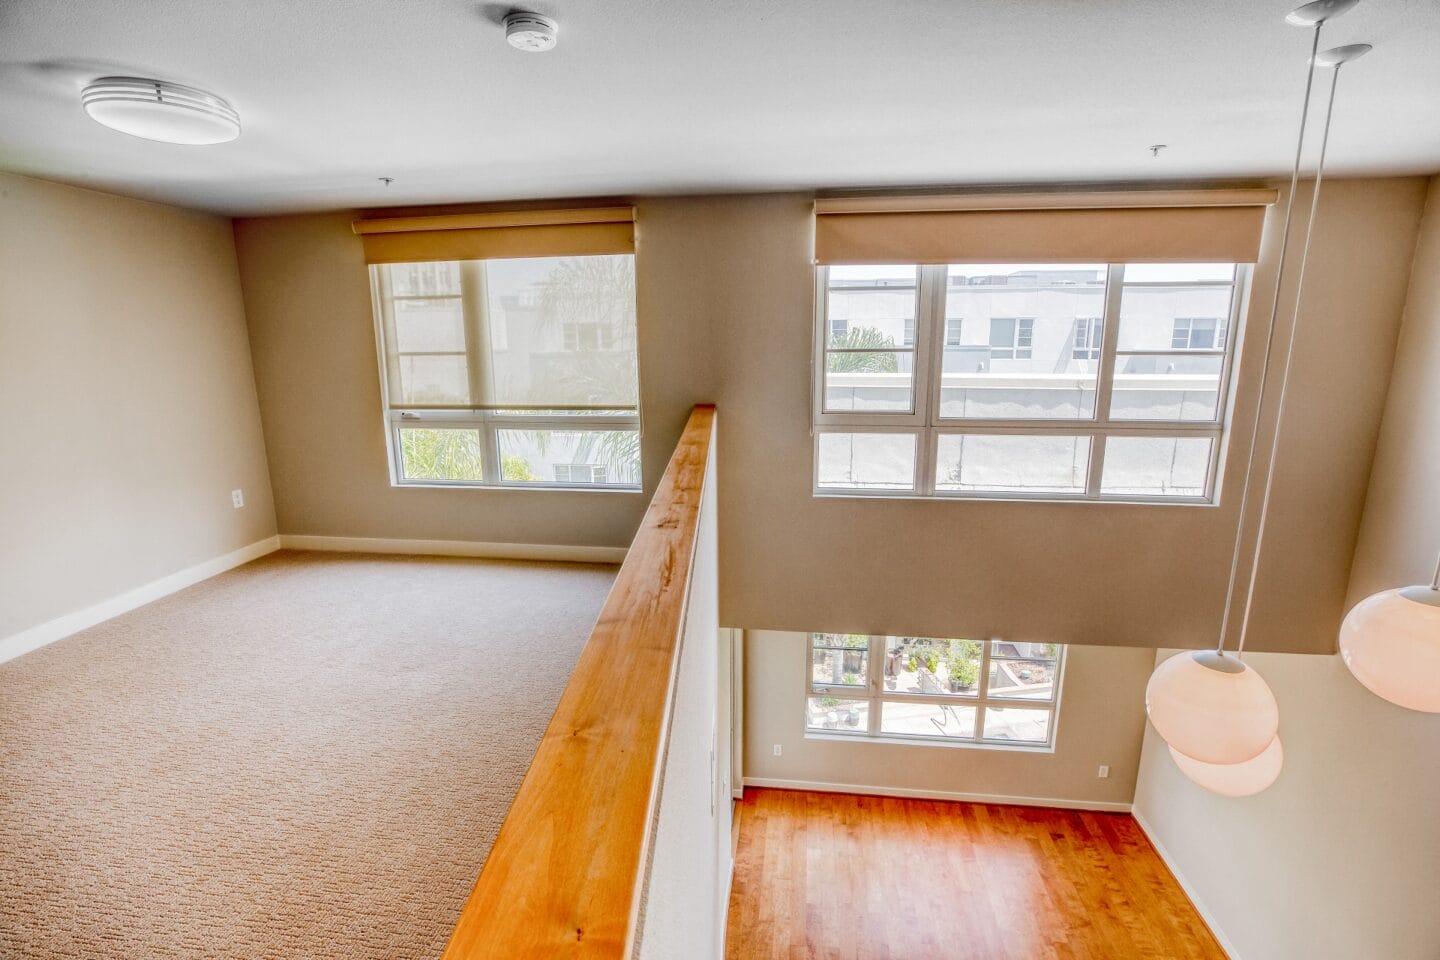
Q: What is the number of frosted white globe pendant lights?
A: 3